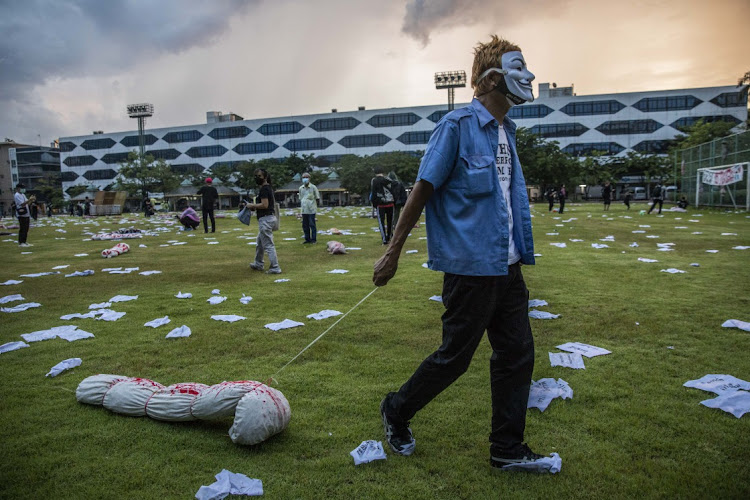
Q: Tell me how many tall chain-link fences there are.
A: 1